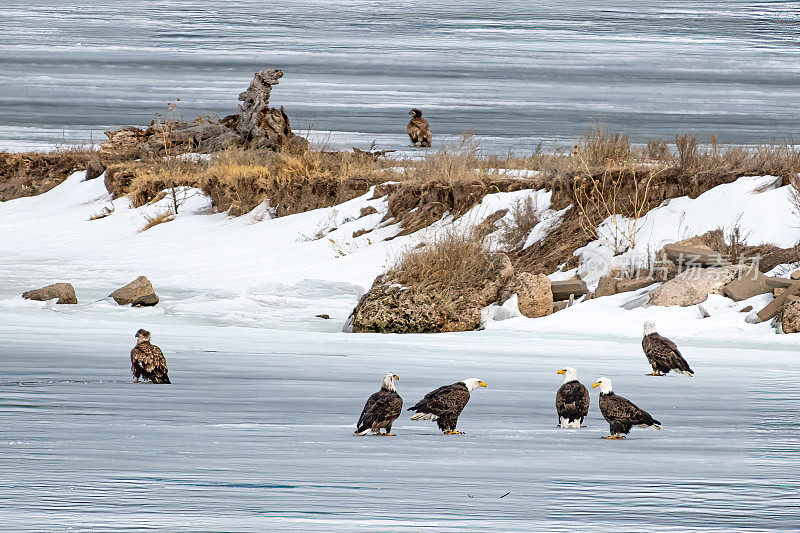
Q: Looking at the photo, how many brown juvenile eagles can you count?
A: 2